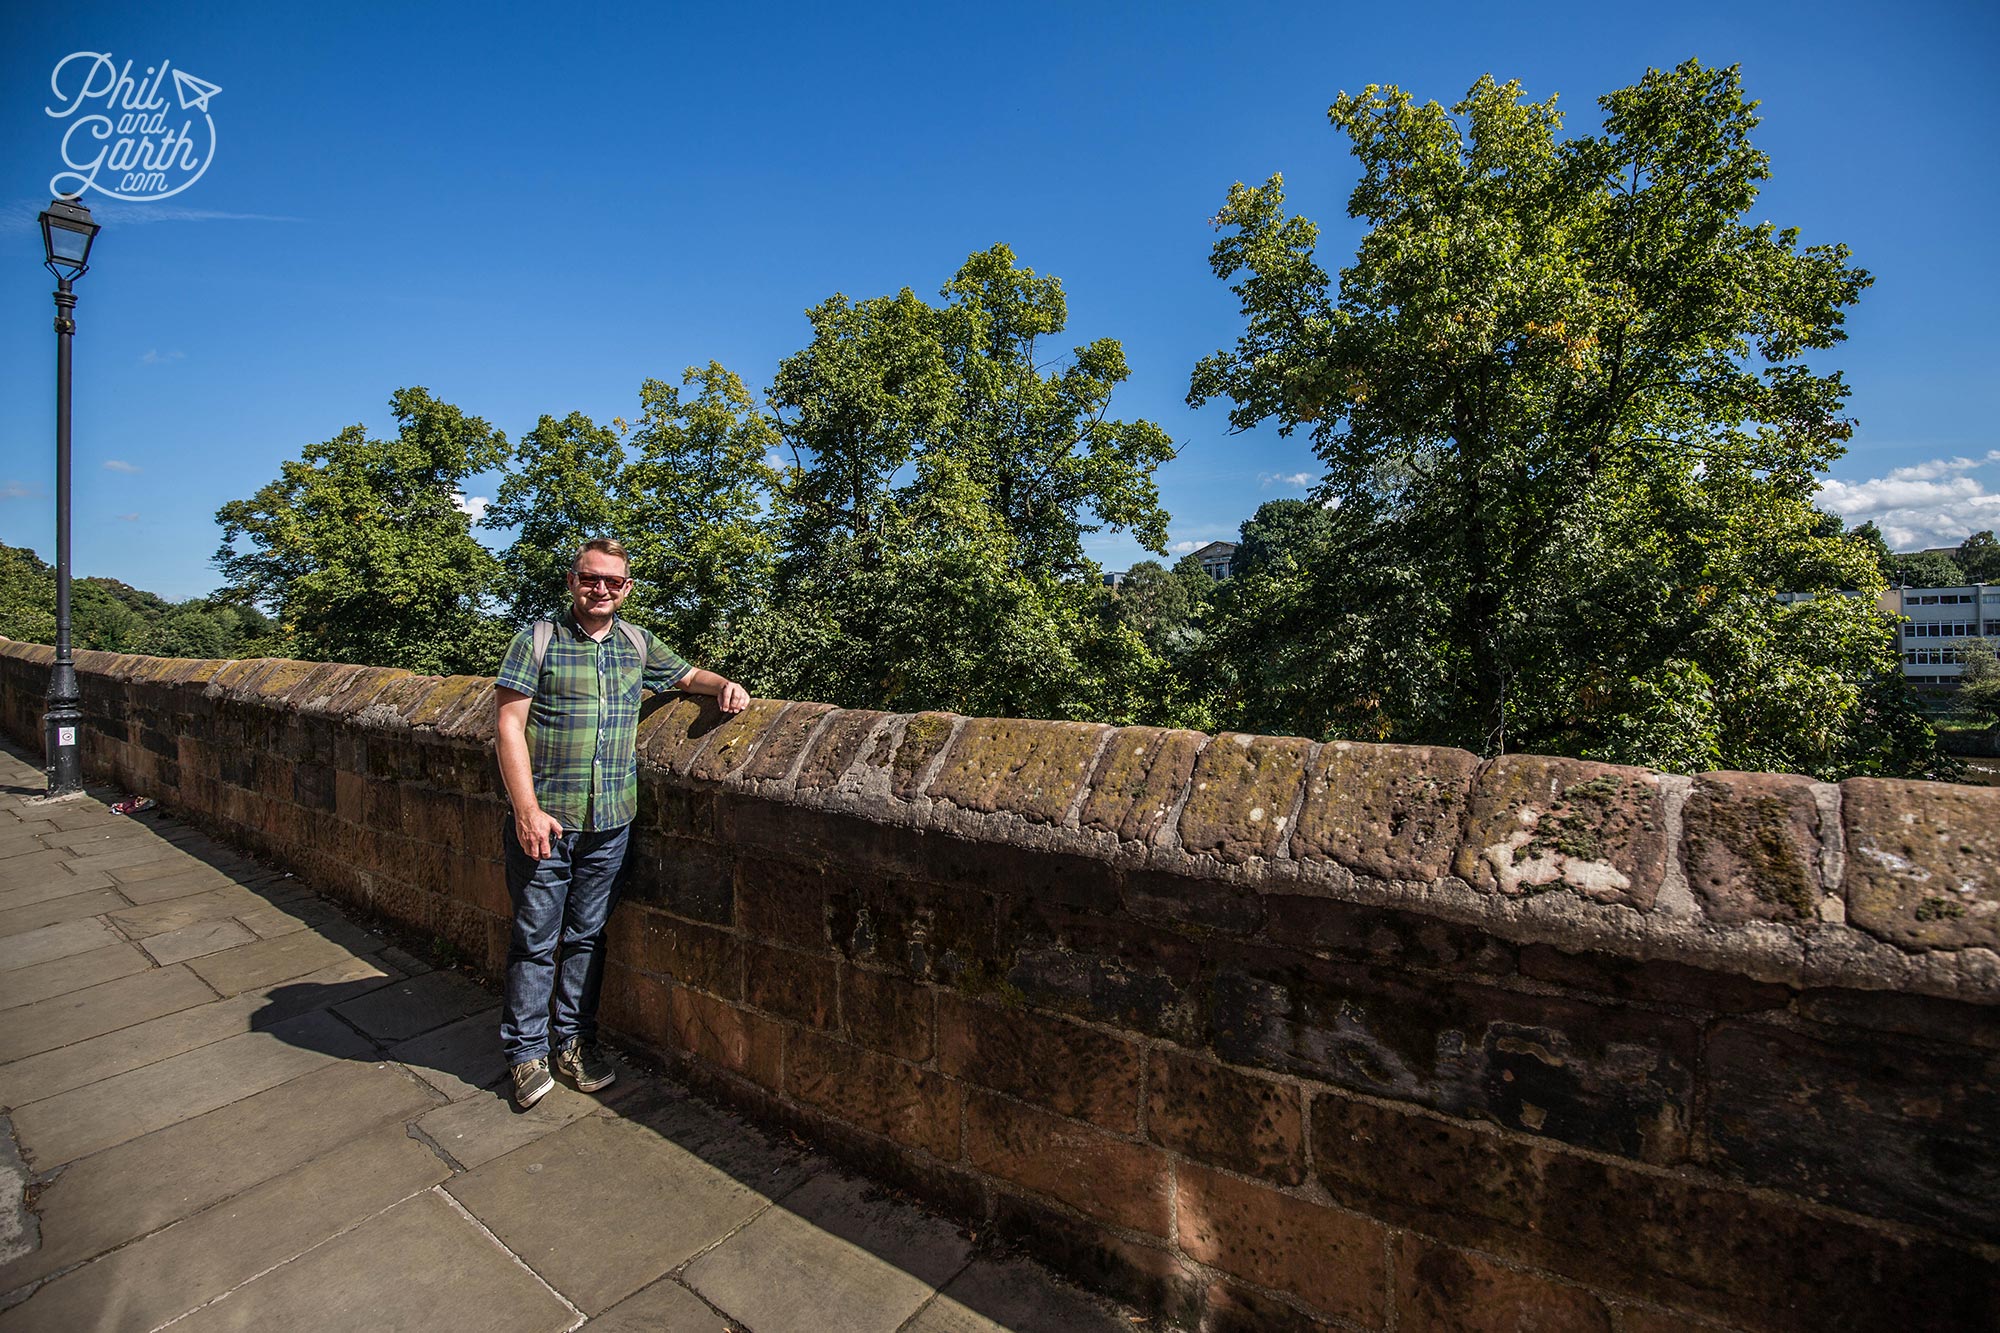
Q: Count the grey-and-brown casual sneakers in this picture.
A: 2